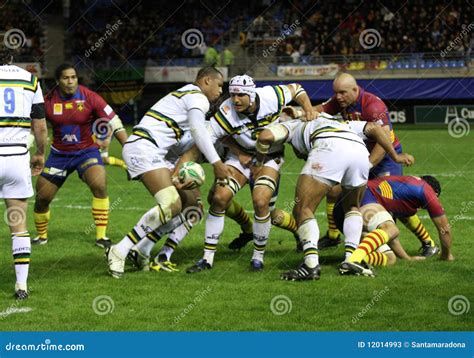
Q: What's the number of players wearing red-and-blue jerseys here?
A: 3